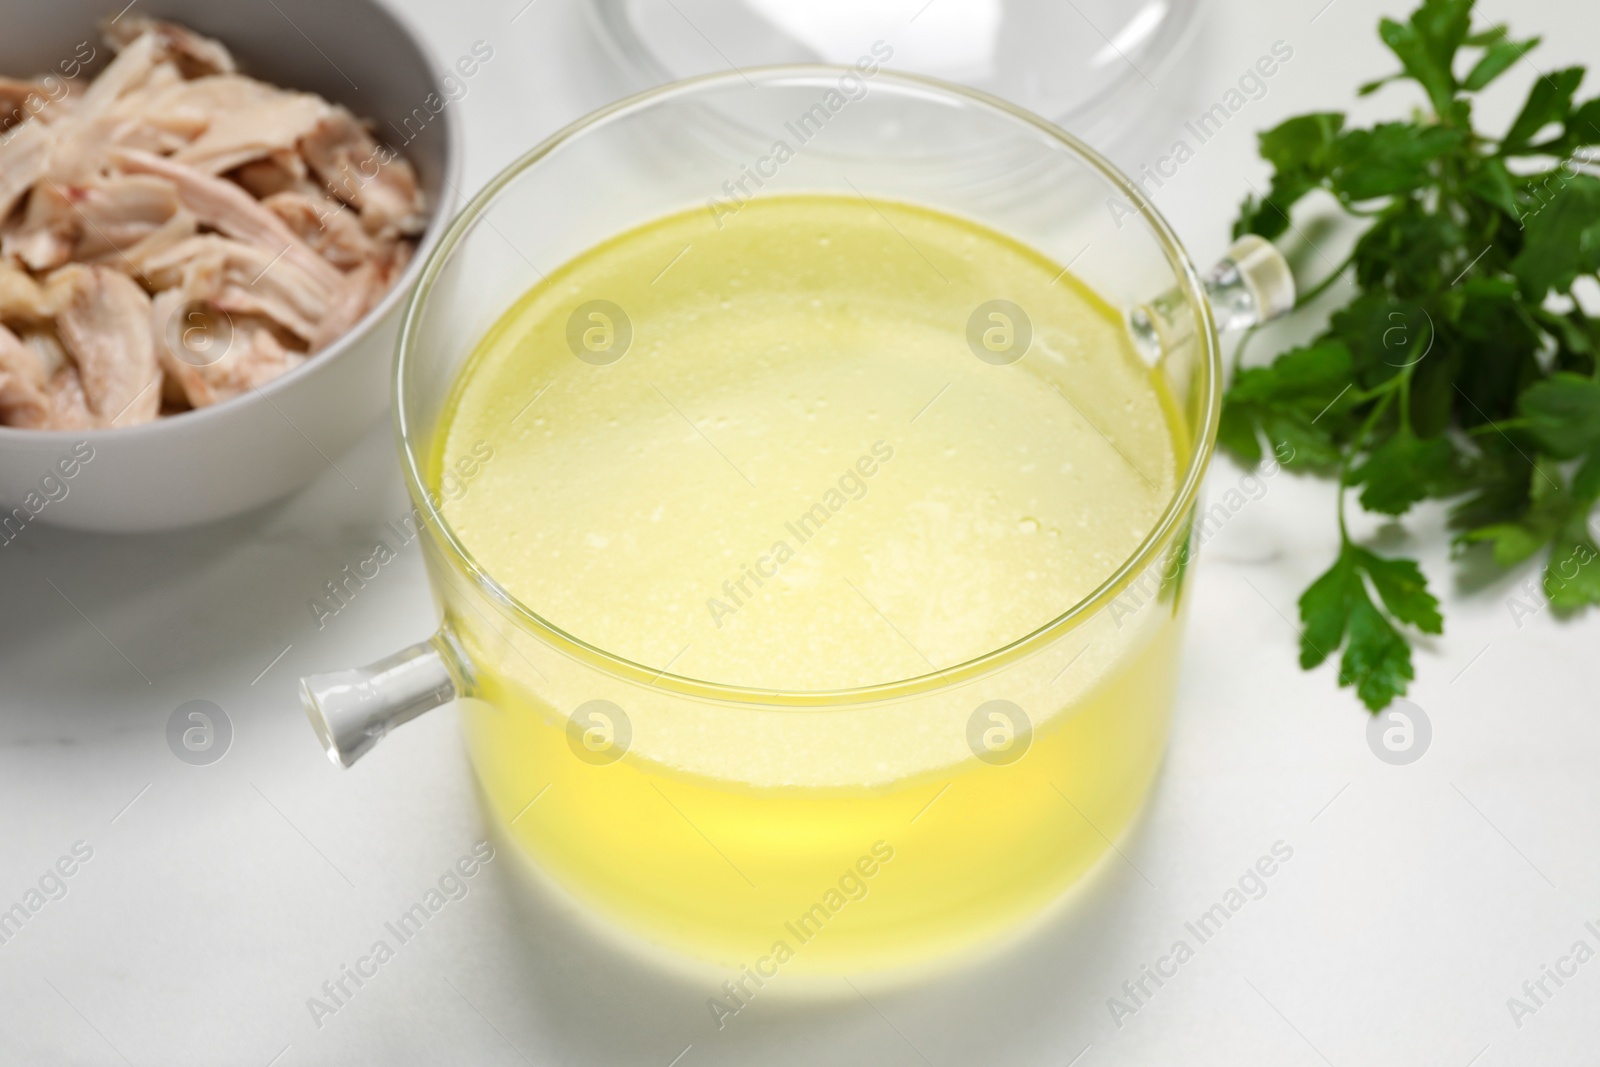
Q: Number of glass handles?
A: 2